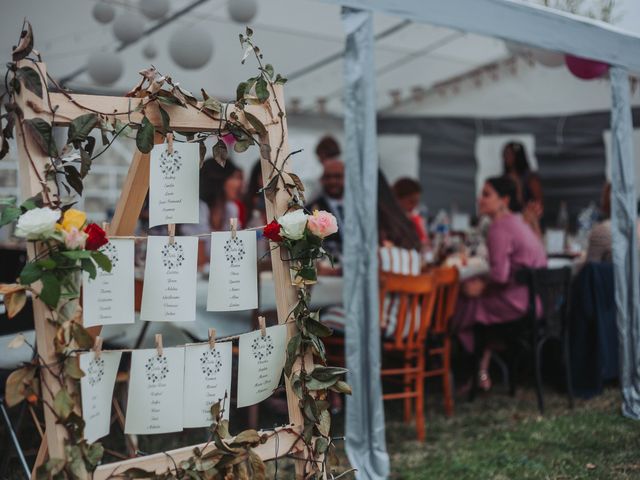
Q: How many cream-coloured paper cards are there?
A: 8